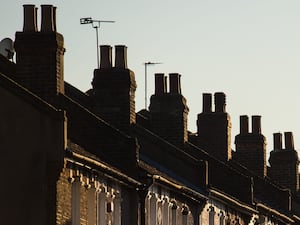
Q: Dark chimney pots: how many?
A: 12